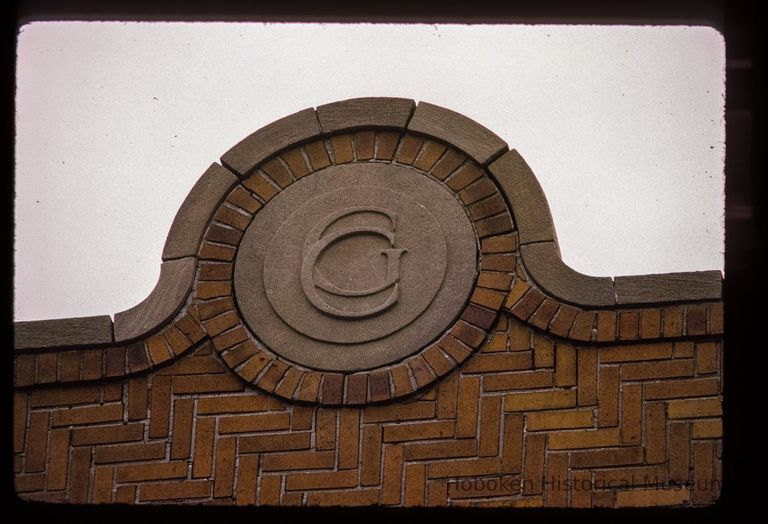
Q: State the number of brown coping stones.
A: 9